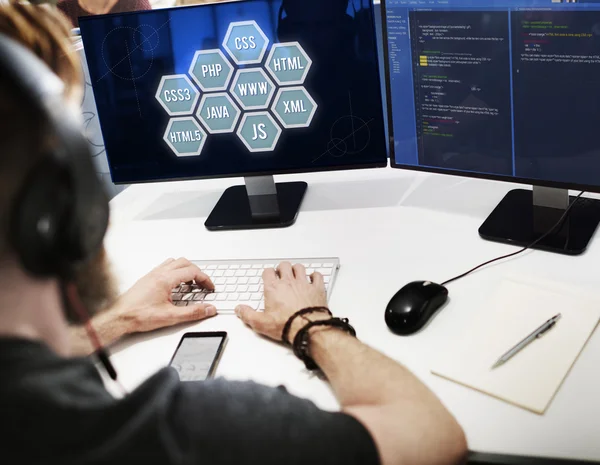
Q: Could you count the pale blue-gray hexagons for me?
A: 9